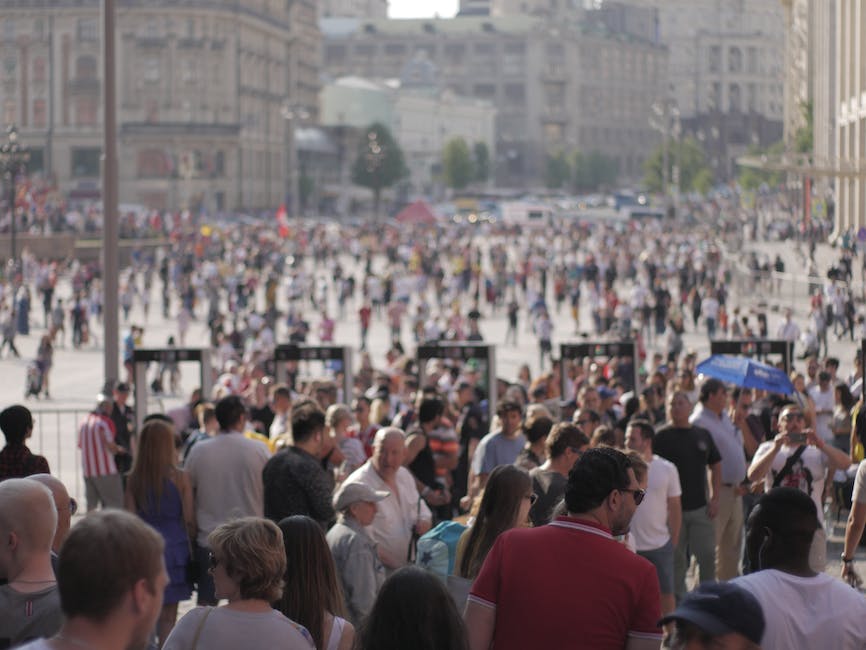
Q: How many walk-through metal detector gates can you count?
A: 5